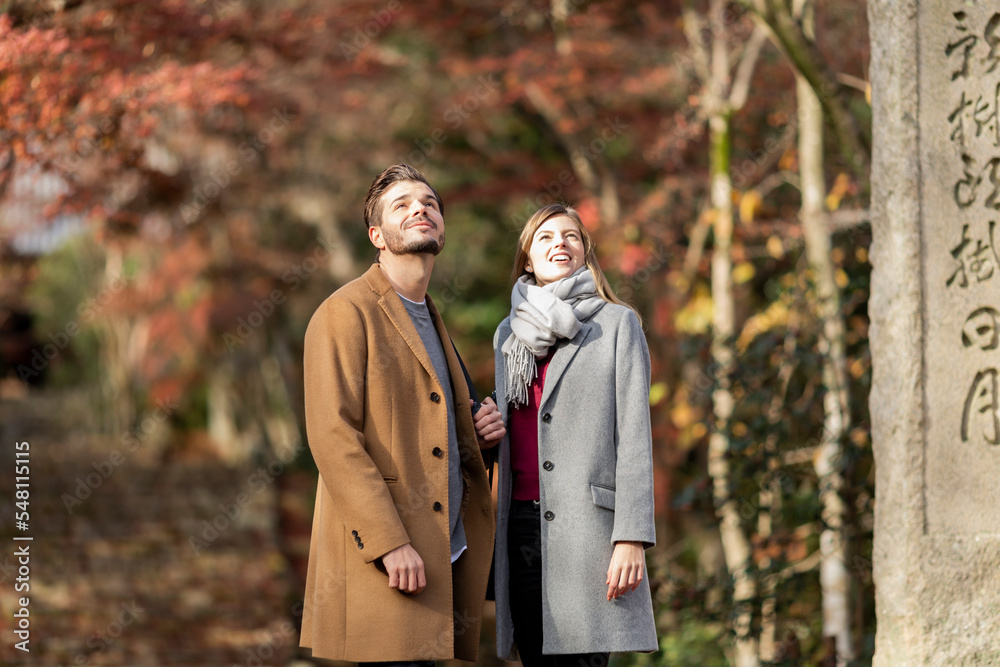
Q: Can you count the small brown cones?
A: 0